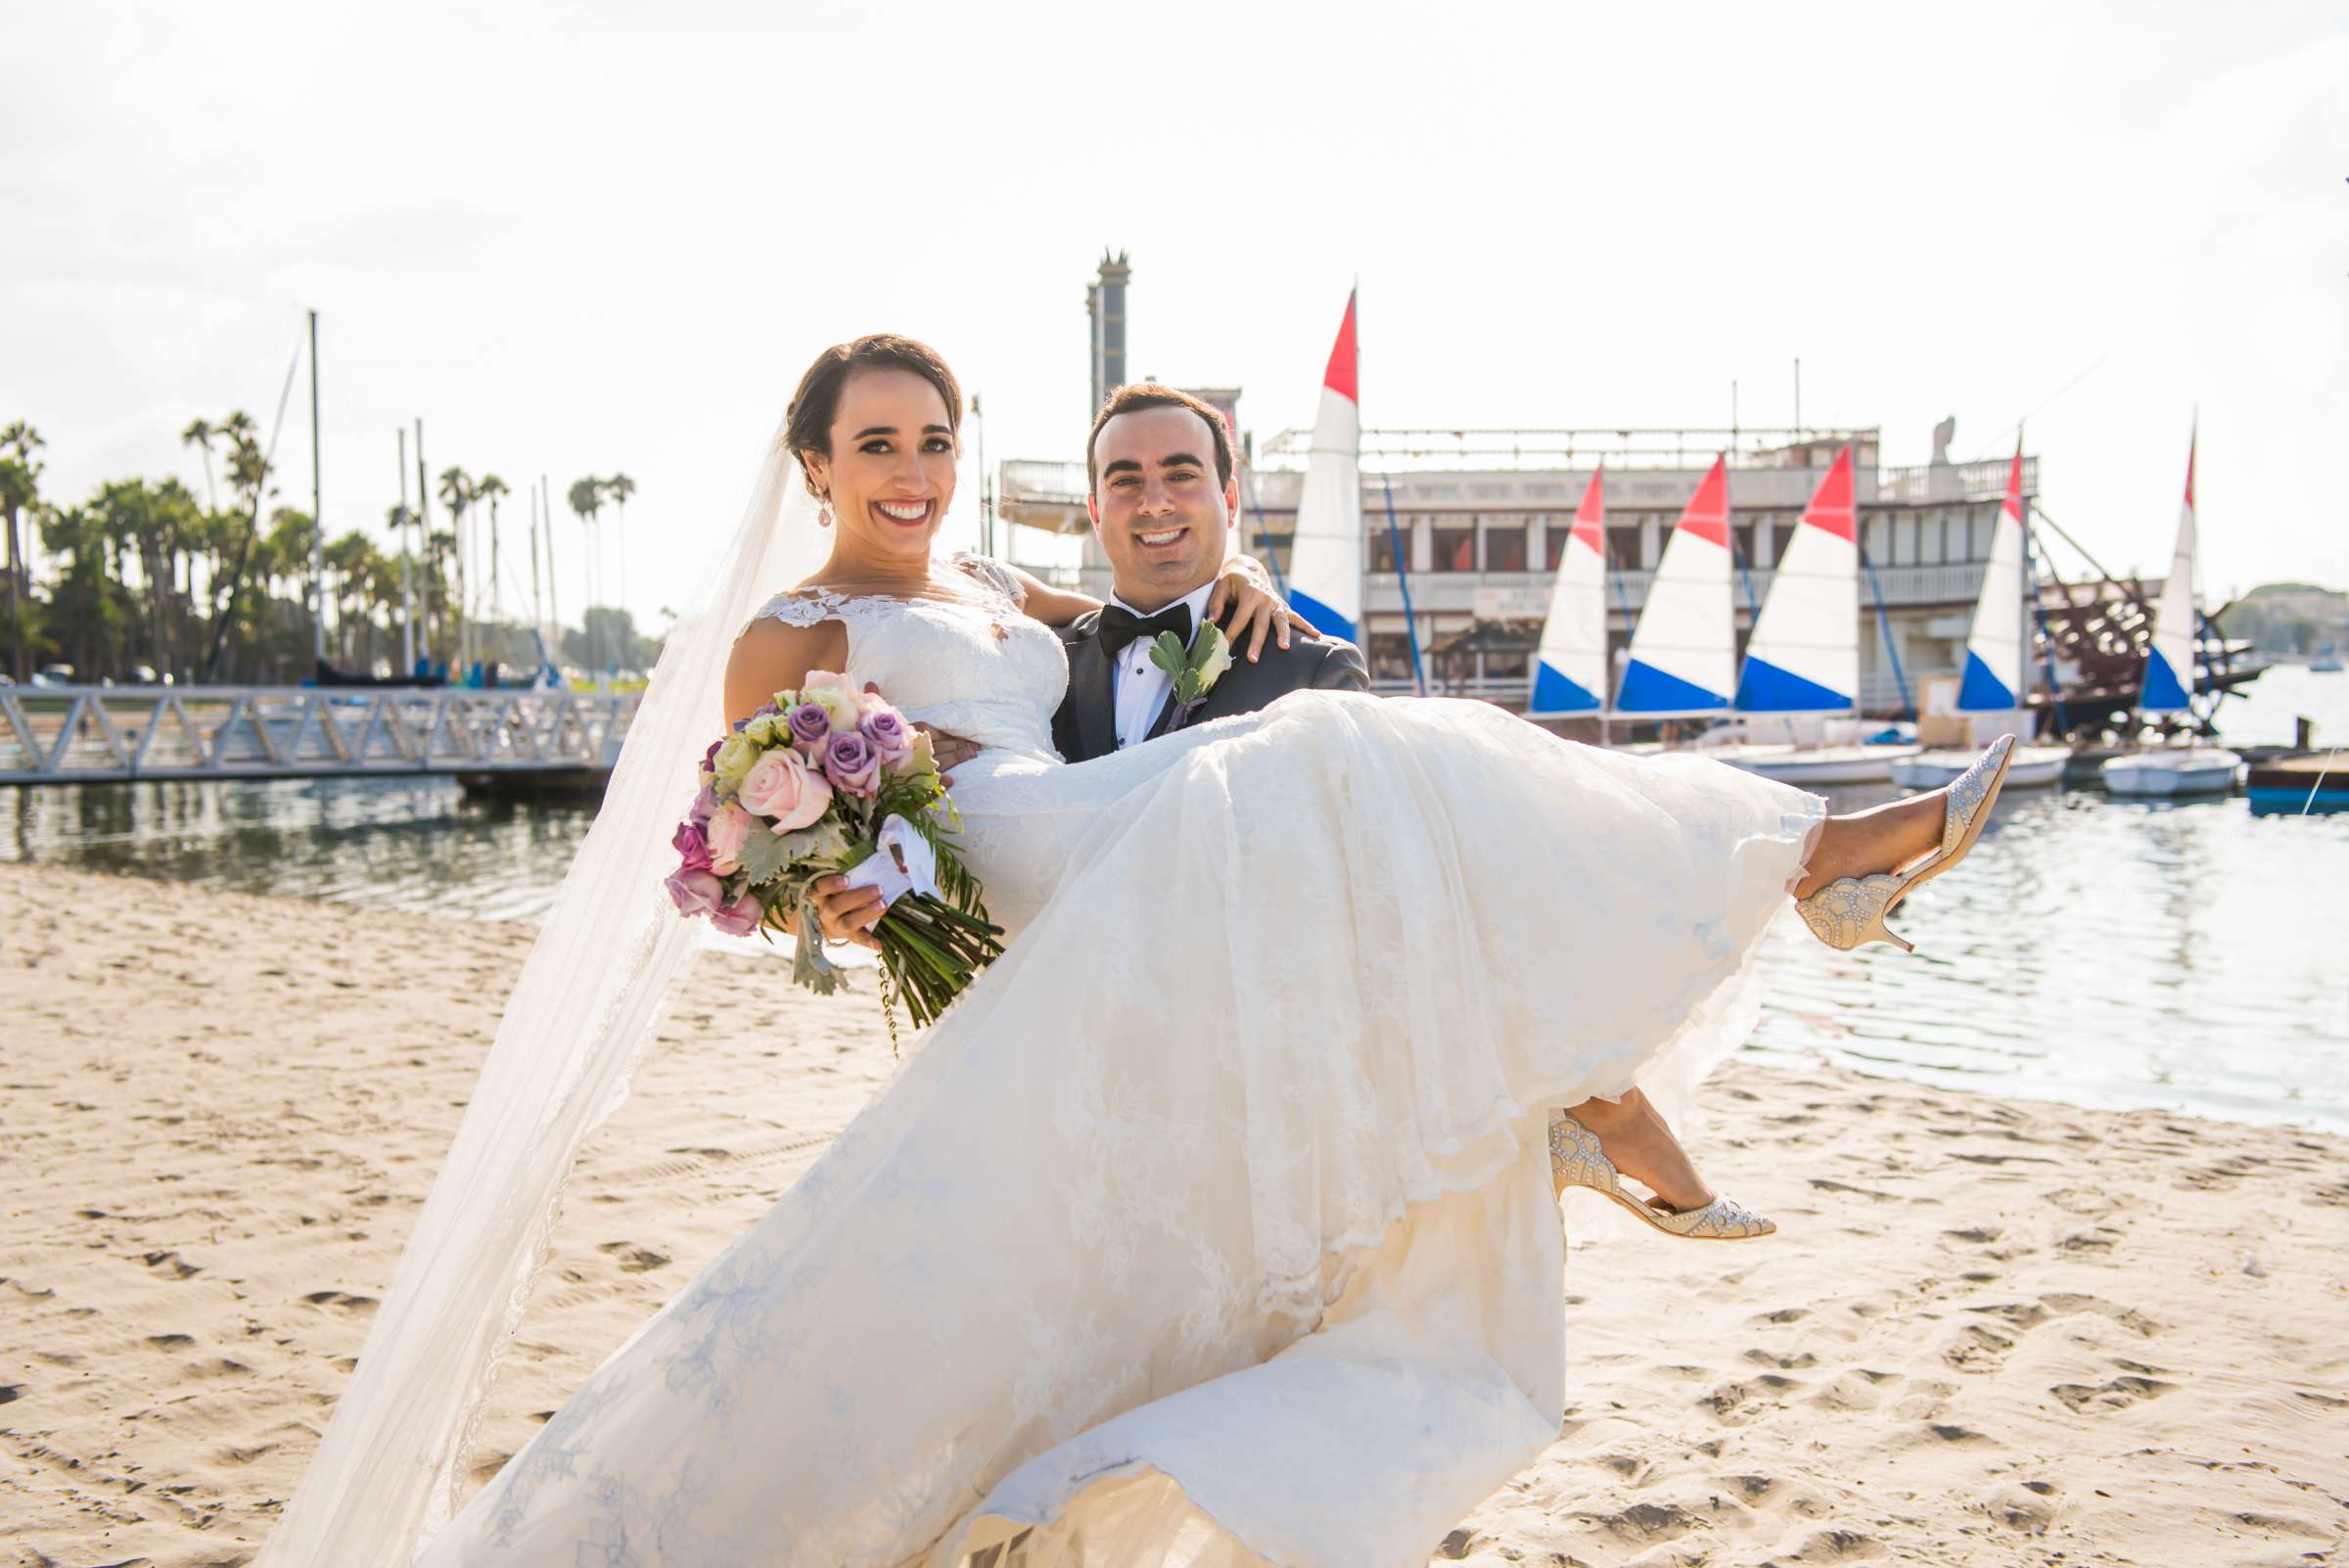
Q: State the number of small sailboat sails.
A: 6